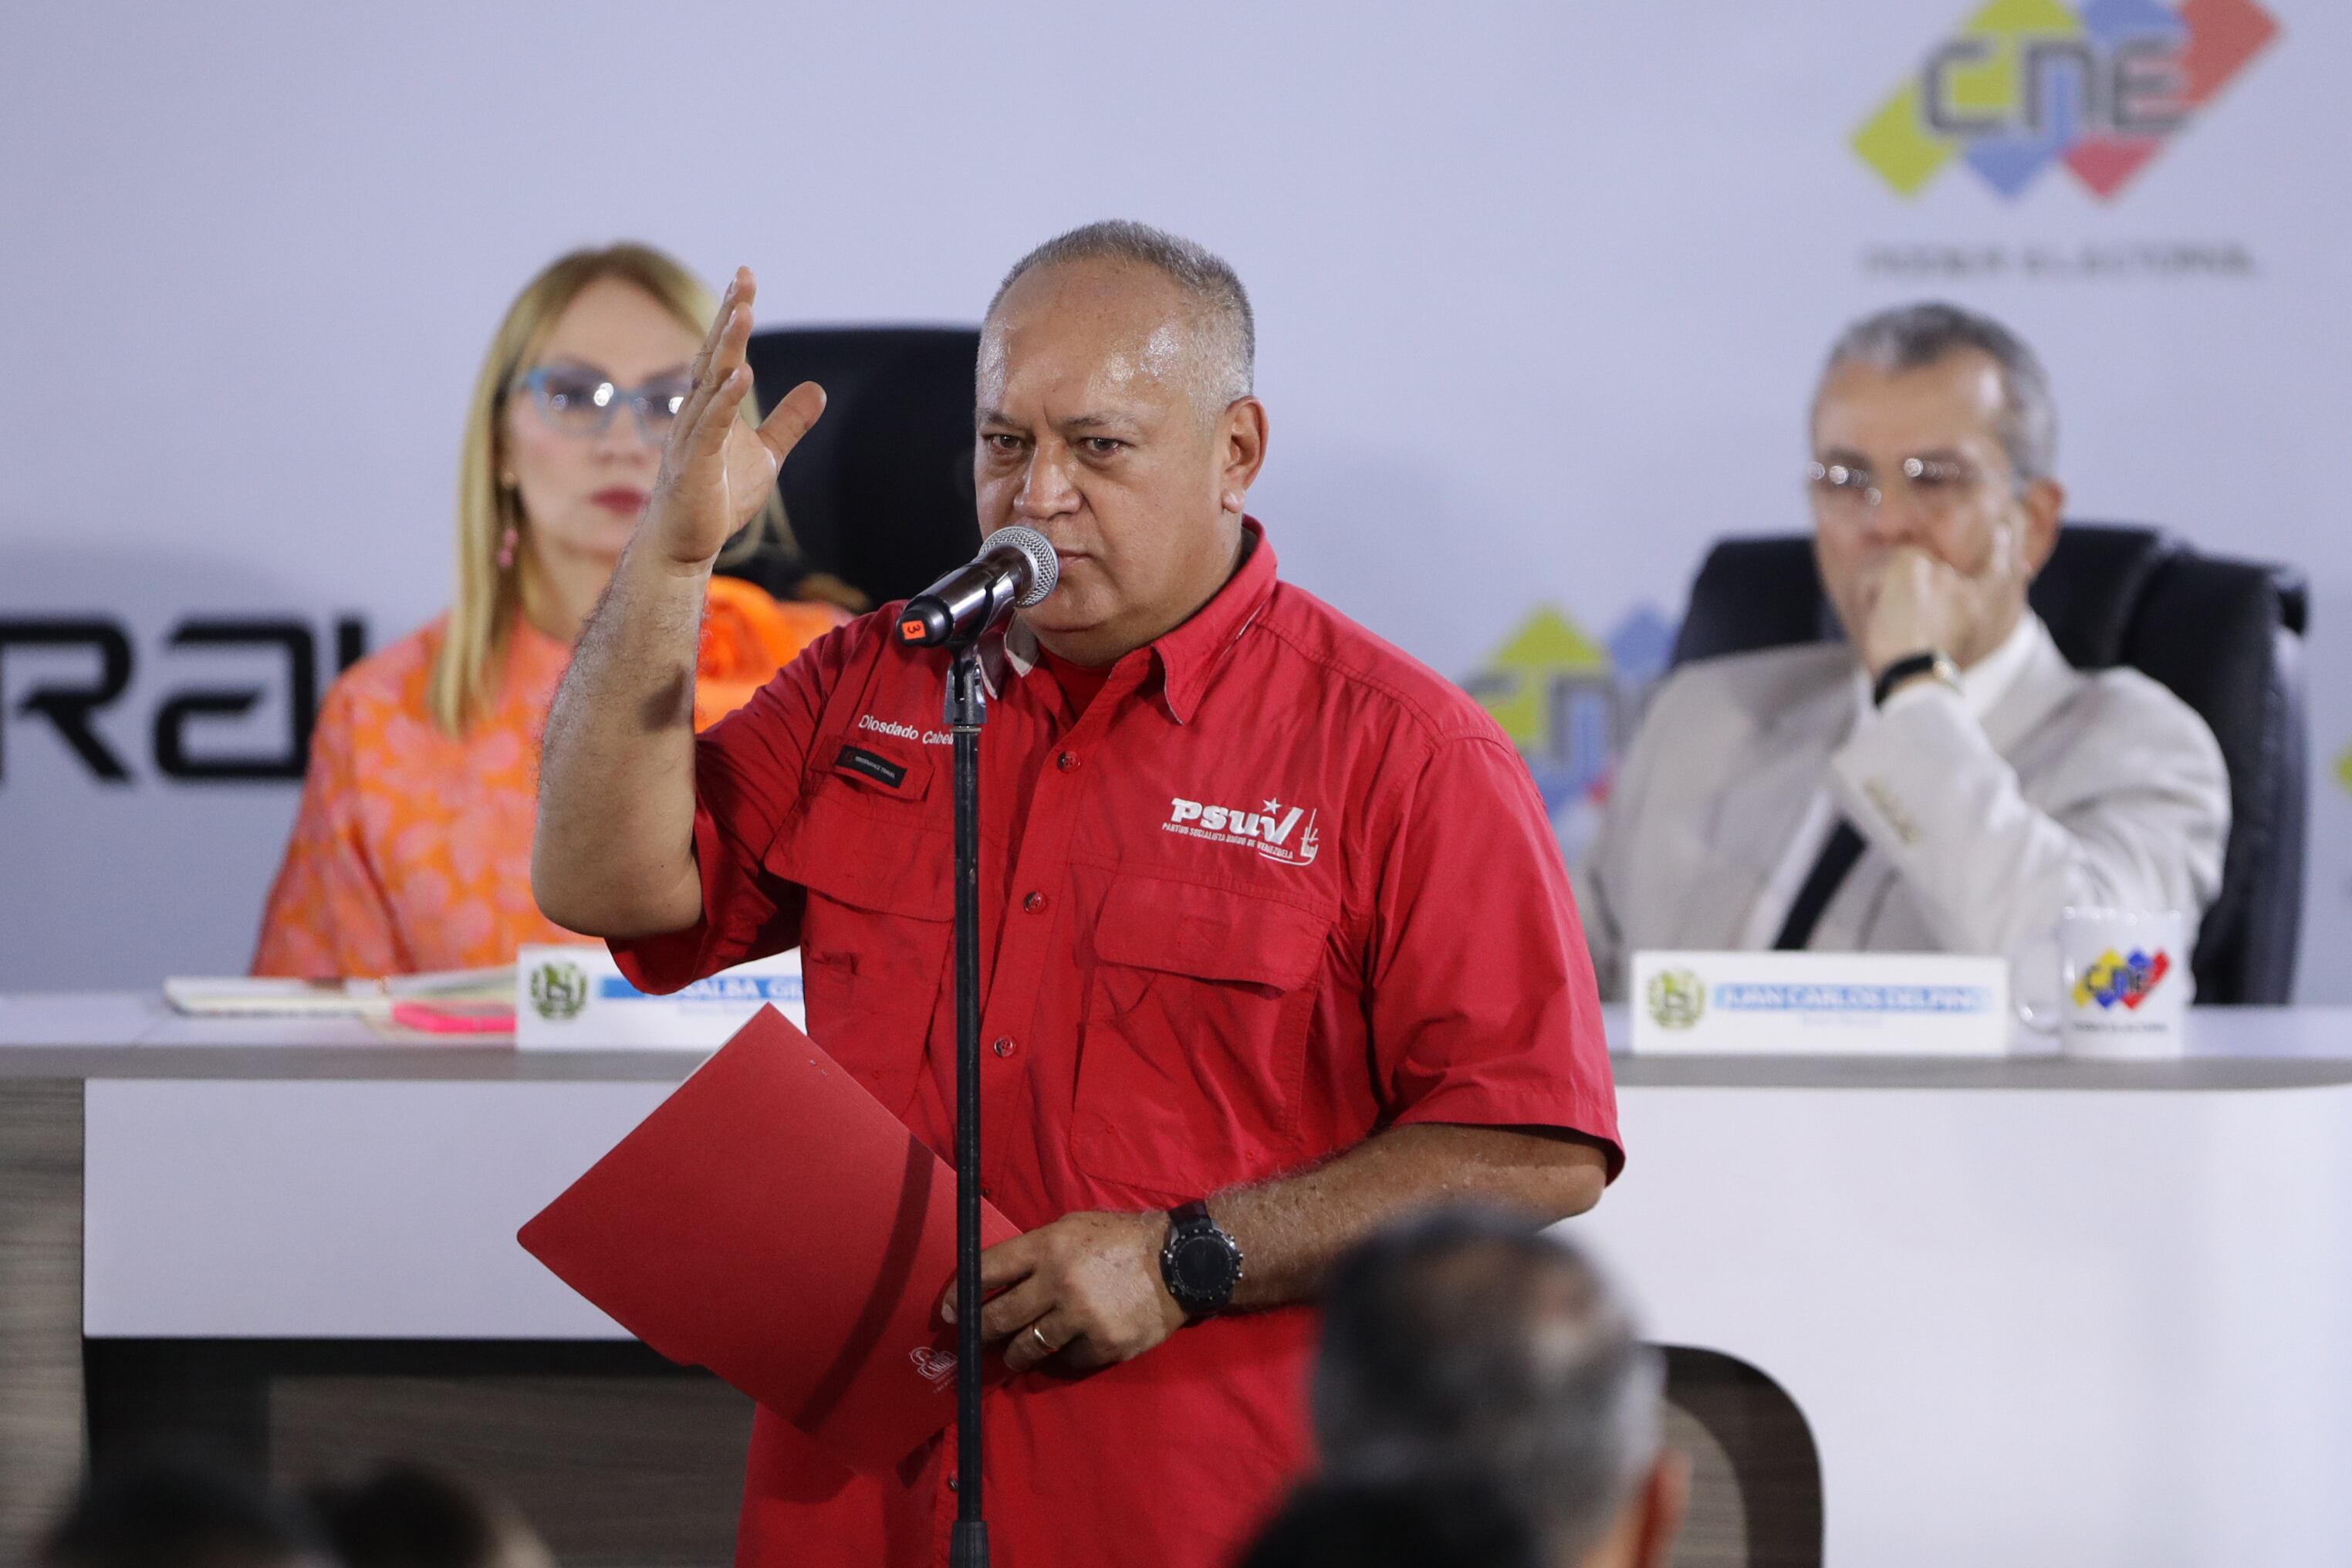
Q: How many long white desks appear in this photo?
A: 1